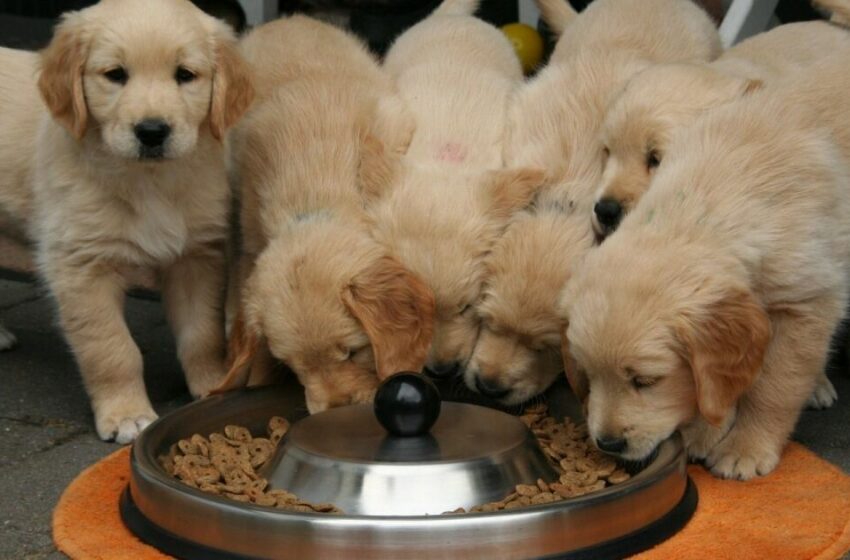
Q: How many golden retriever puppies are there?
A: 6